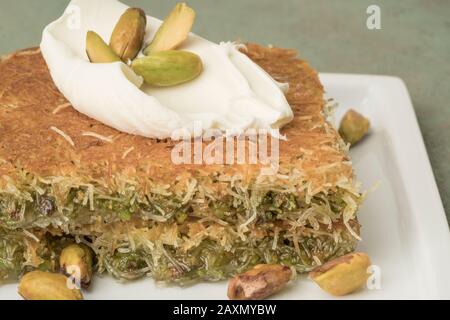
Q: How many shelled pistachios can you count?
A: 9